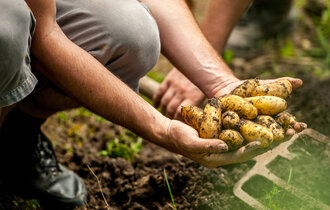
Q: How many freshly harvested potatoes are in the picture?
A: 11